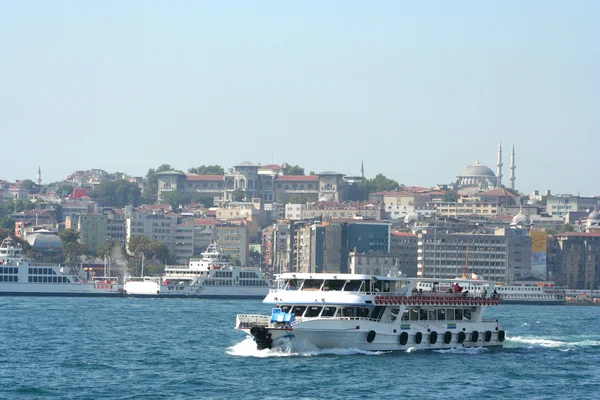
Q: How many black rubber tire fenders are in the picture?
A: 9